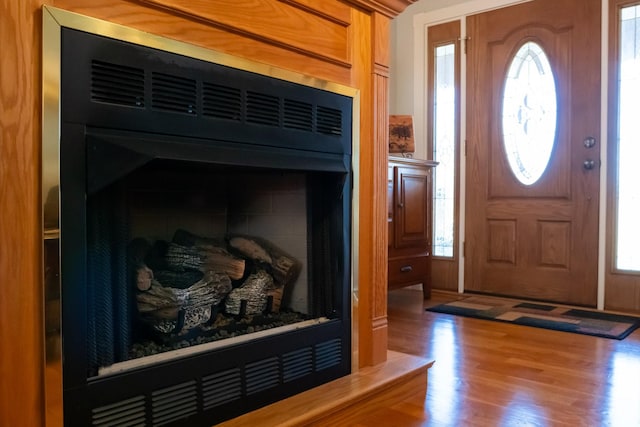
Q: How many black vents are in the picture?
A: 12